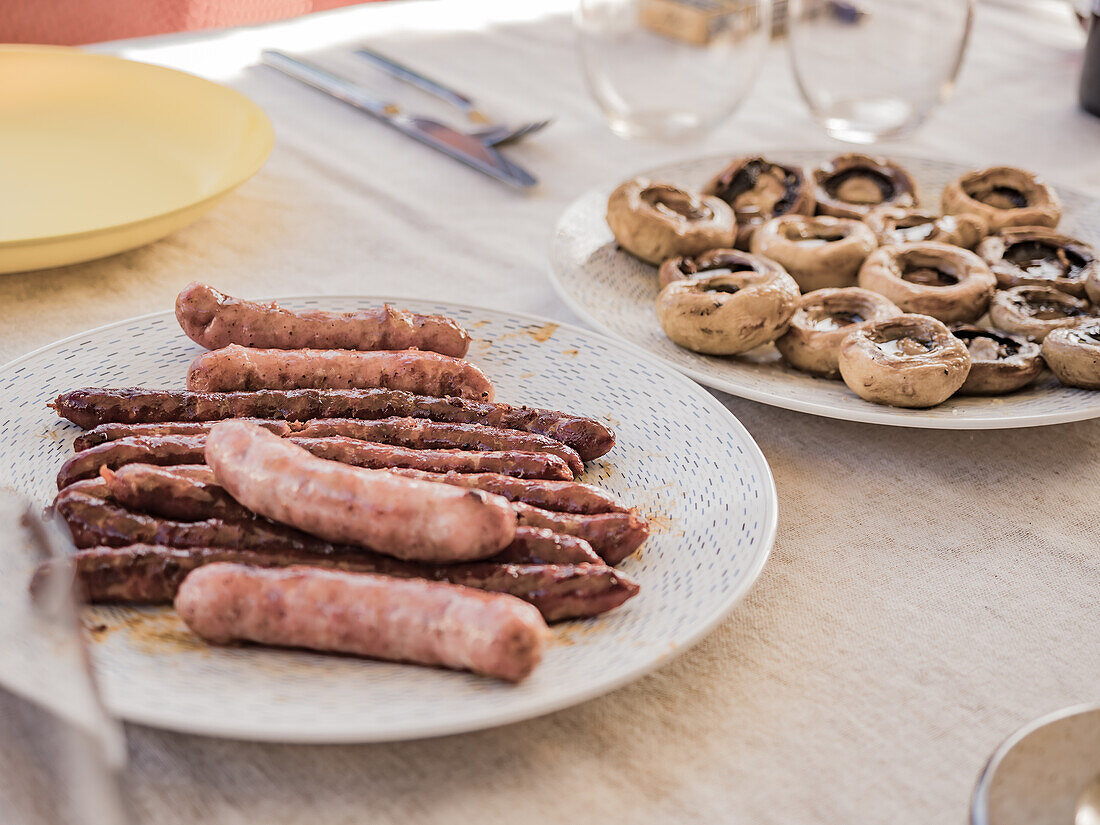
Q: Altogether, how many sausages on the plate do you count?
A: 11